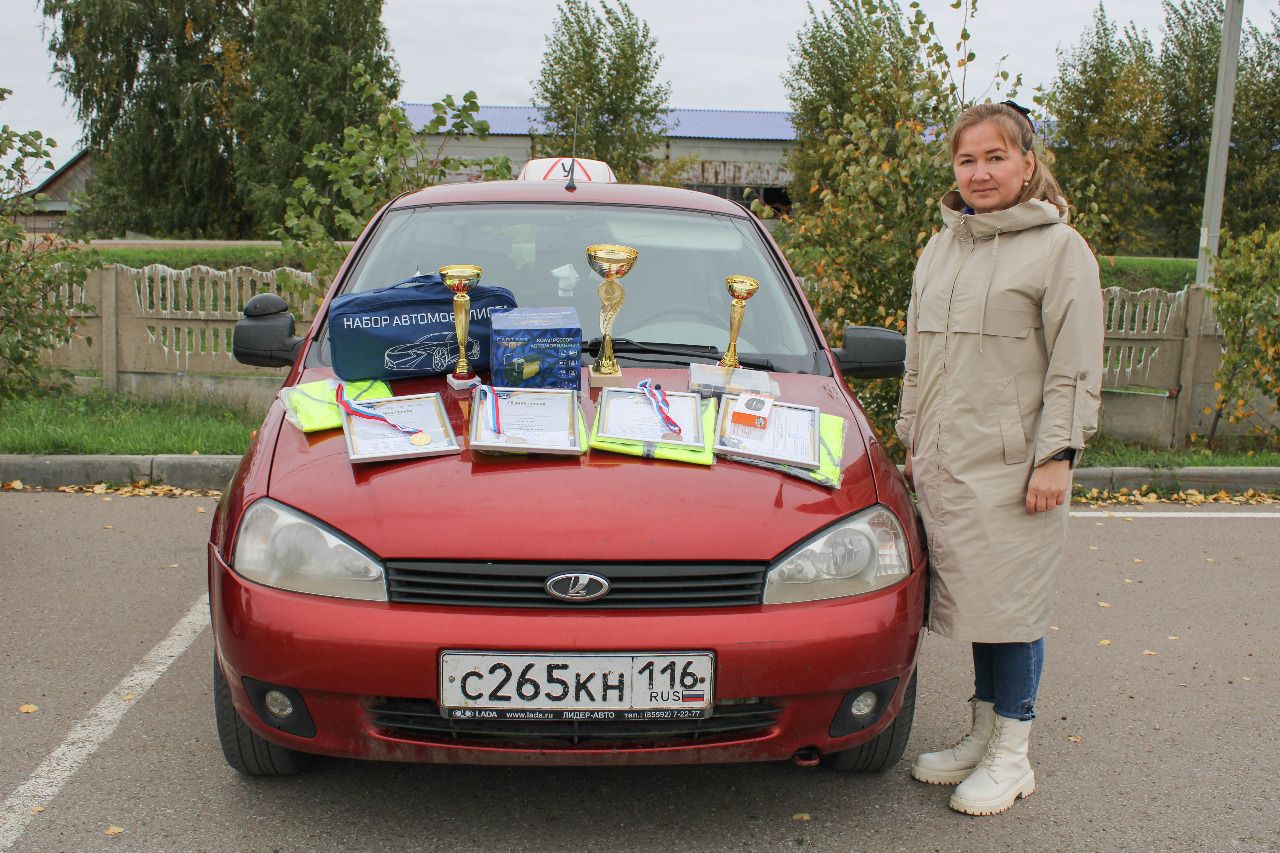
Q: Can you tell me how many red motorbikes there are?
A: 0